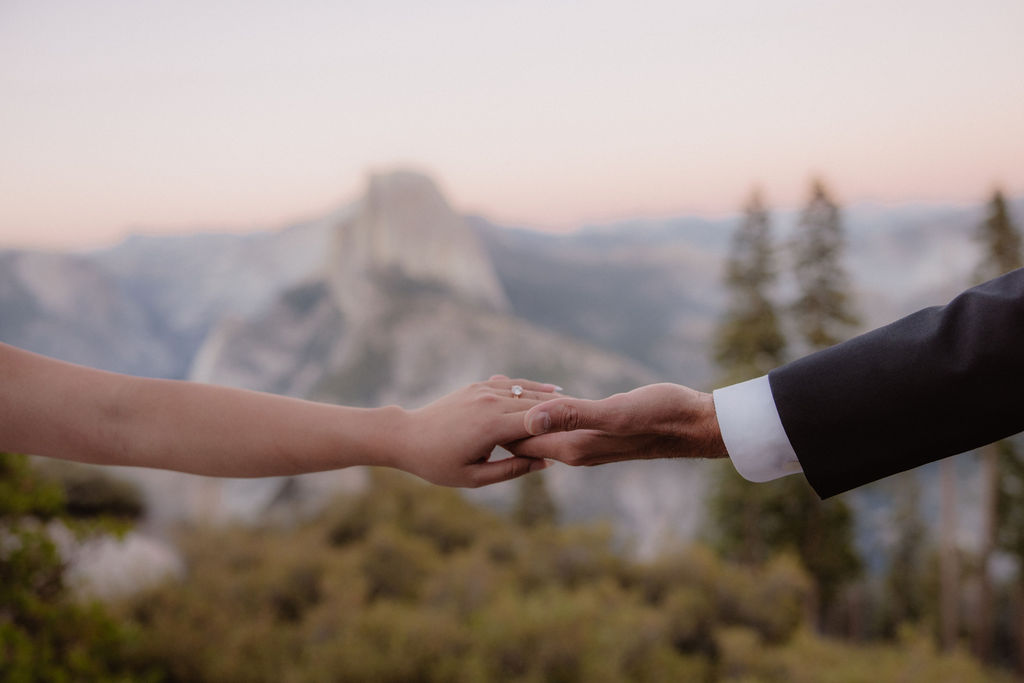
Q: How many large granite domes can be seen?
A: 1